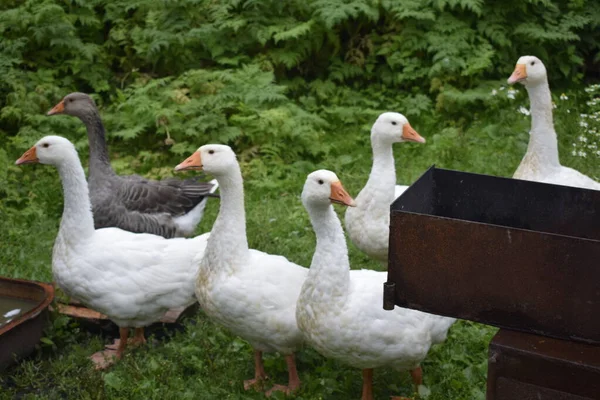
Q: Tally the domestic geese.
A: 6